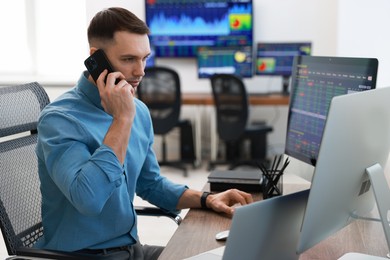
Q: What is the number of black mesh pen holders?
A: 1